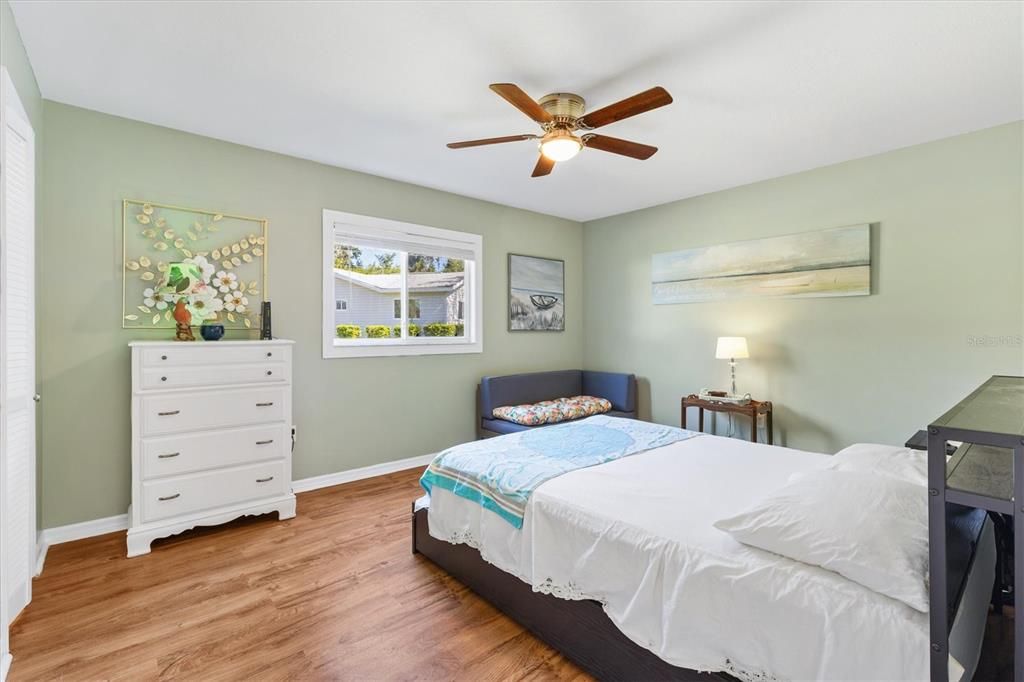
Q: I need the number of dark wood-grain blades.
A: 5